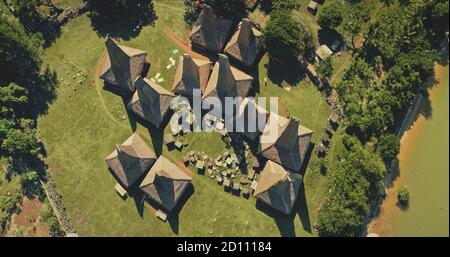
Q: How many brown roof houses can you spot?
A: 11